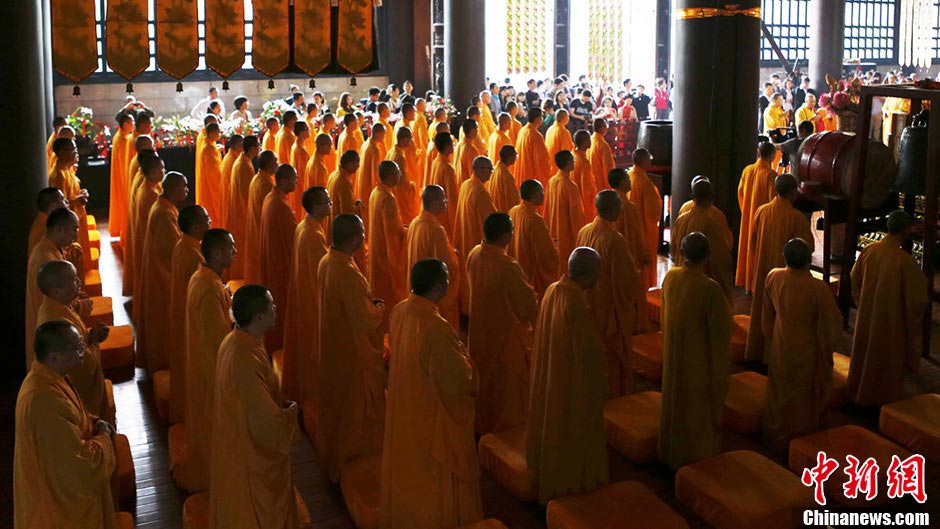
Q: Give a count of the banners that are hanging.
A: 7